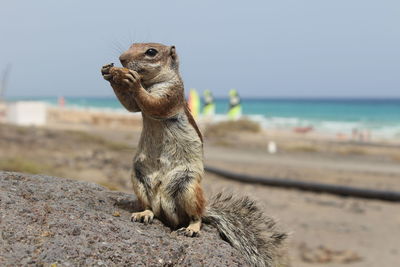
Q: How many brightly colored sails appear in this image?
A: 3